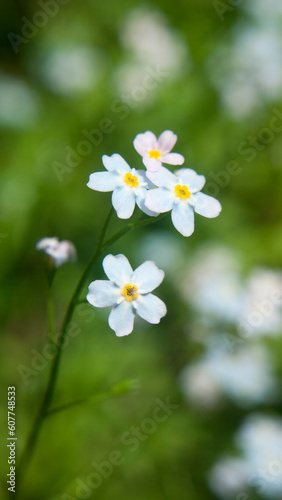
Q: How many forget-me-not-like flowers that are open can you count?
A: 4